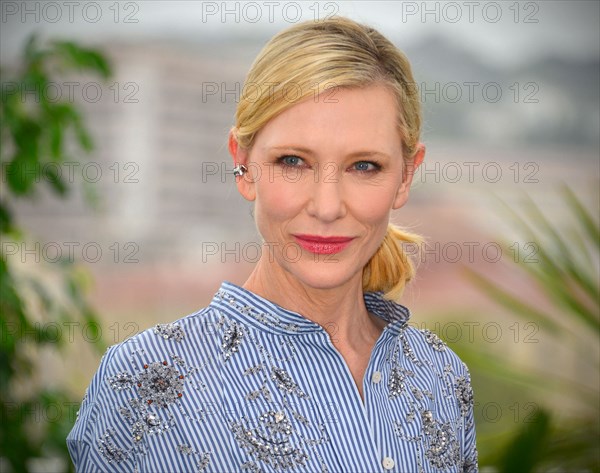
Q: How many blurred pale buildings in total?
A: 1